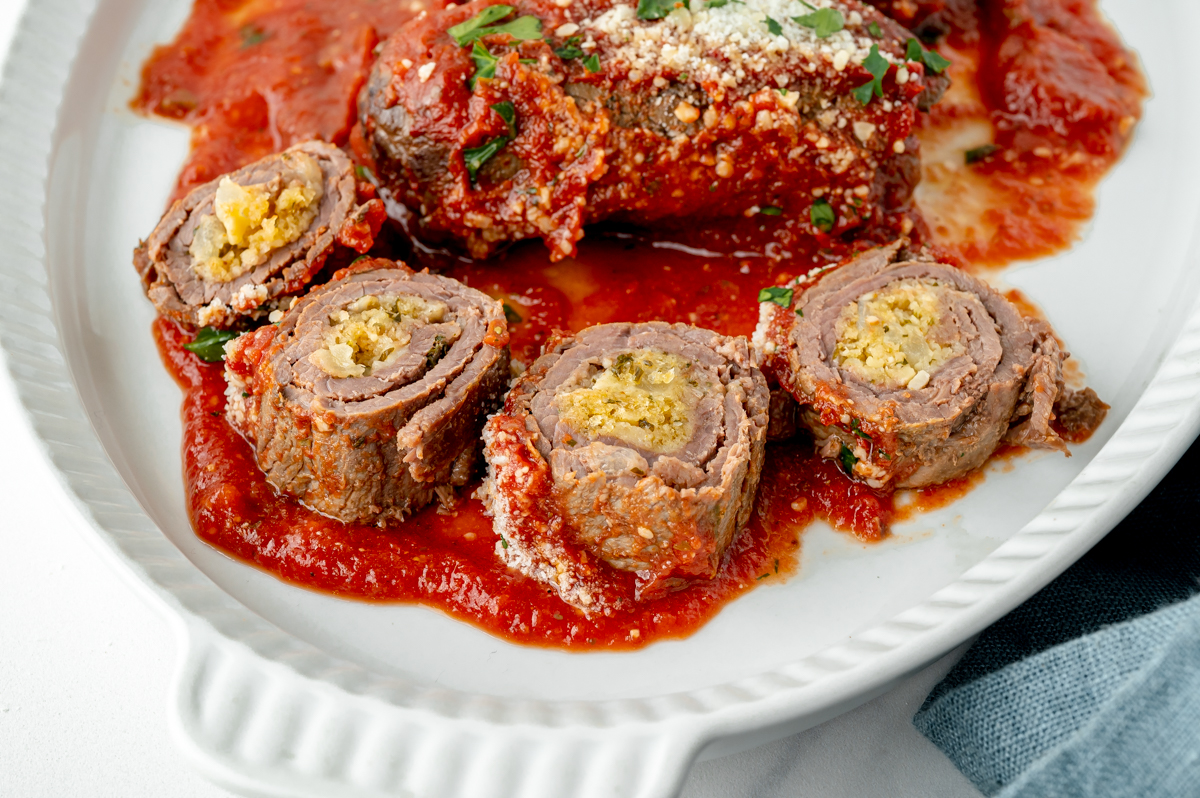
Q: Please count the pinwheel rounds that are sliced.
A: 4